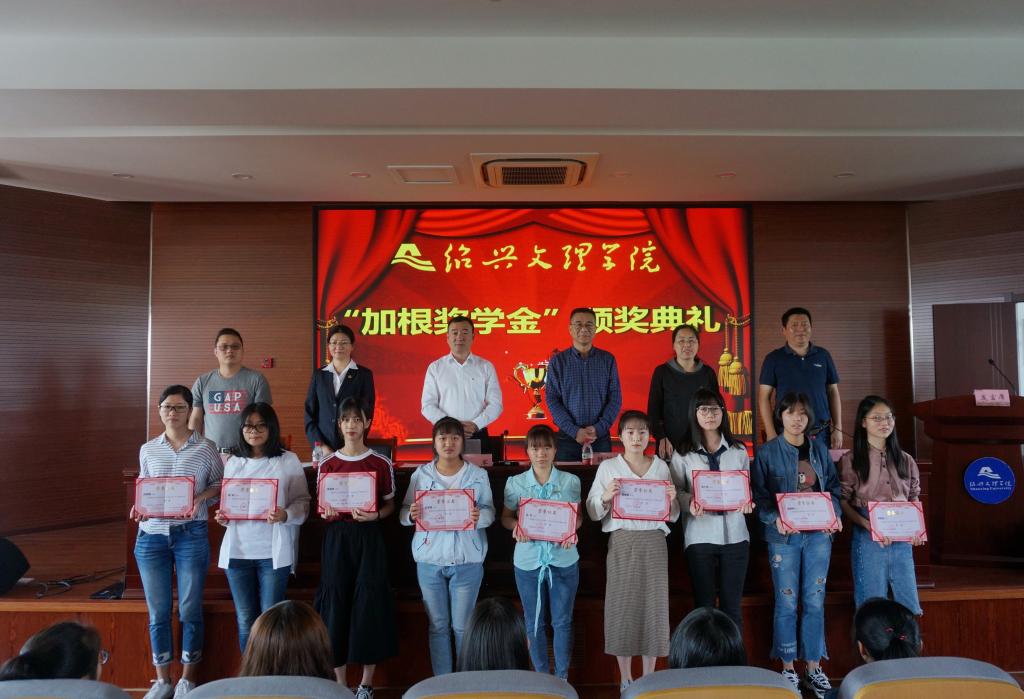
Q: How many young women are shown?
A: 9